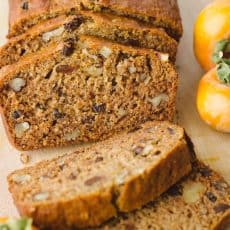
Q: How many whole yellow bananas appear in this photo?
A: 0